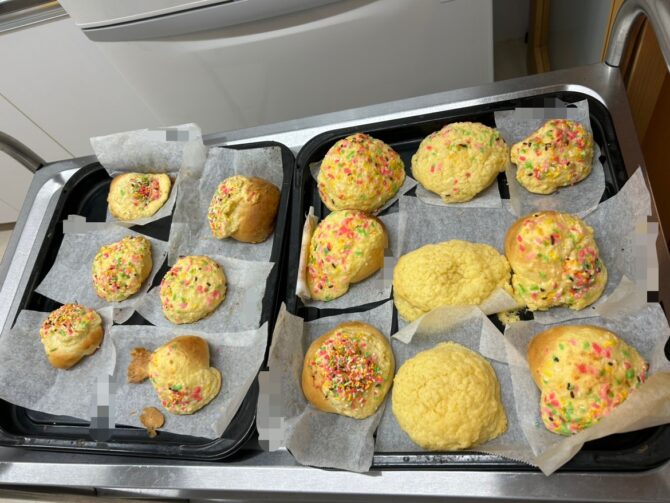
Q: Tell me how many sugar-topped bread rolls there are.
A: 13